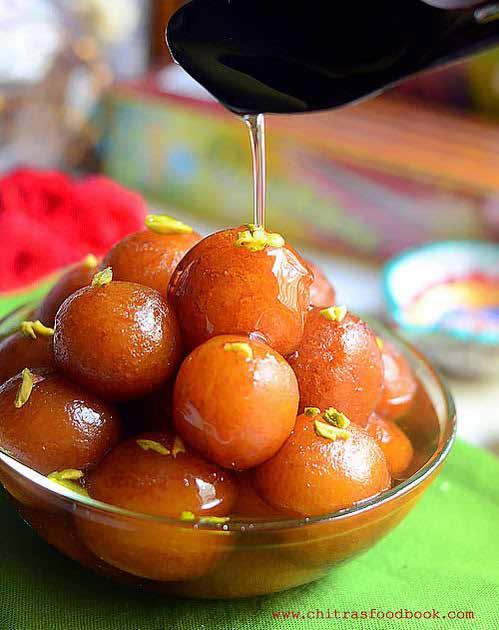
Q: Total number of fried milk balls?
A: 13